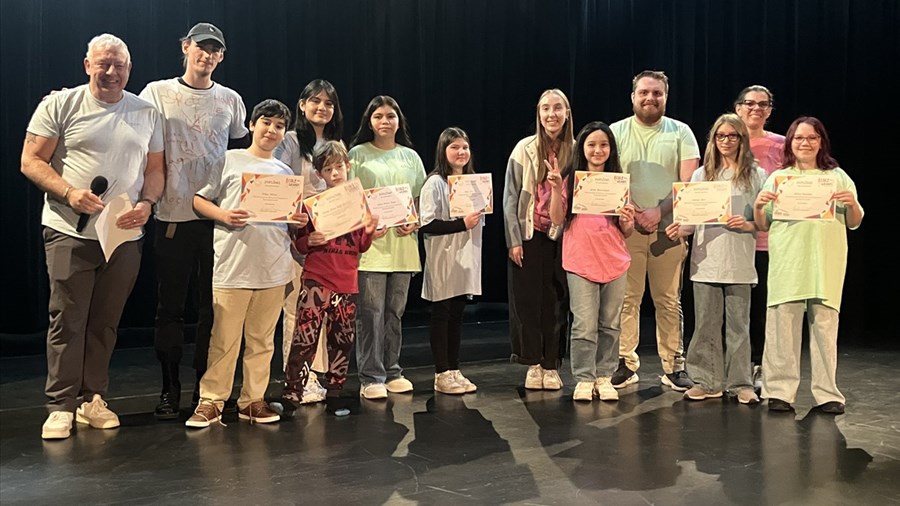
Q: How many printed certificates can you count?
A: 7